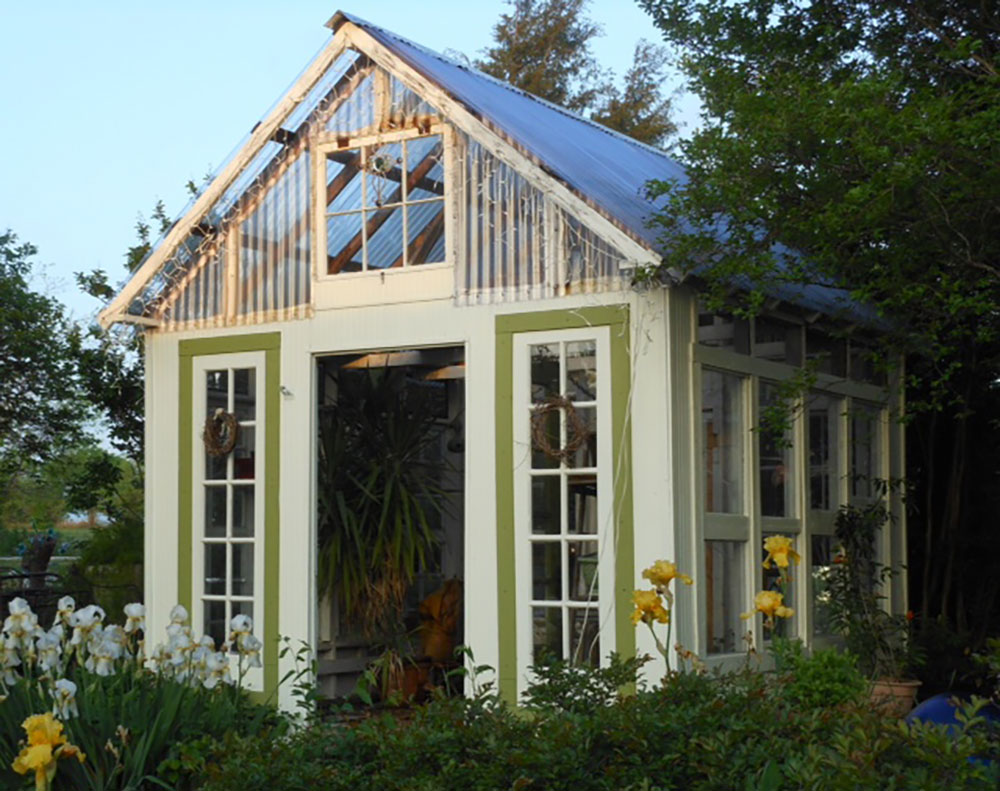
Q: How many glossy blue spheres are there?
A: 1